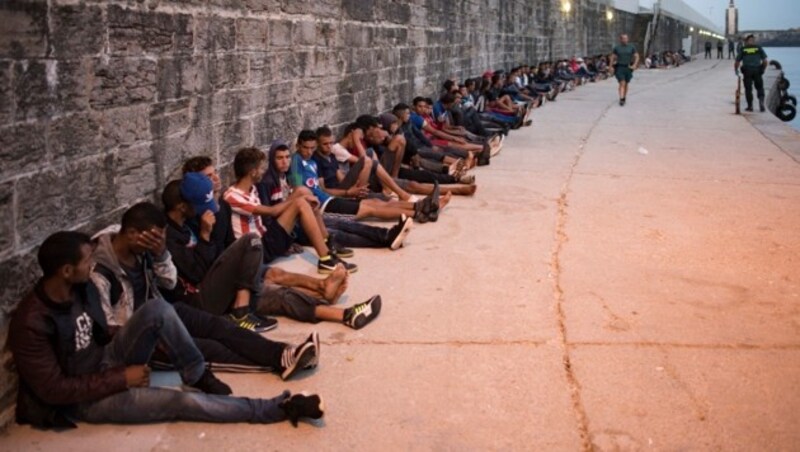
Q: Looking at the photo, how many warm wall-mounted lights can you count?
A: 2